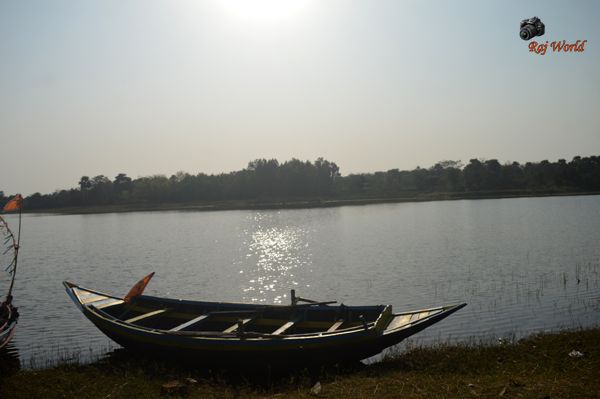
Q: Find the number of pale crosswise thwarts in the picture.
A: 5